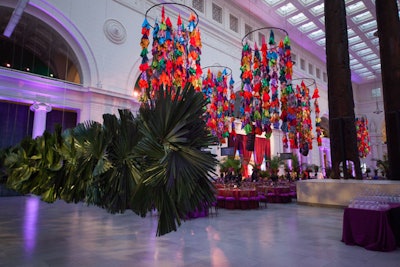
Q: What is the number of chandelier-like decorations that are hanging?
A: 5